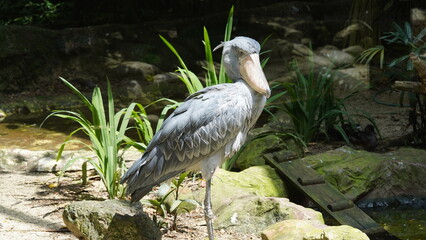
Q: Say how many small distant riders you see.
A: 0